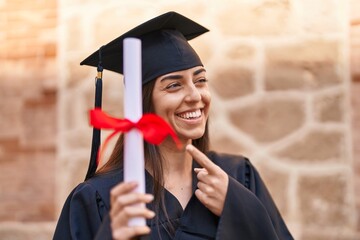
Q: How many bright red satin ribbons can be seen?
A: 1